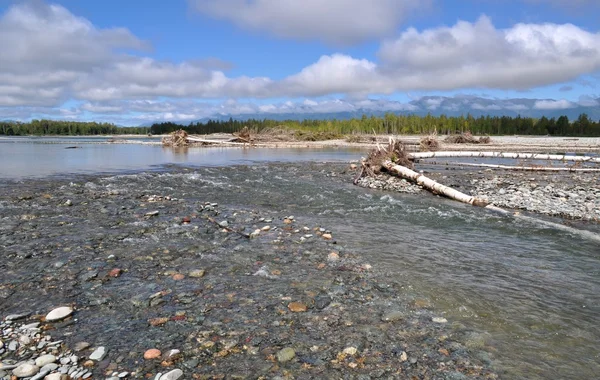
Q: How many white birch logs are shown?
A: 3